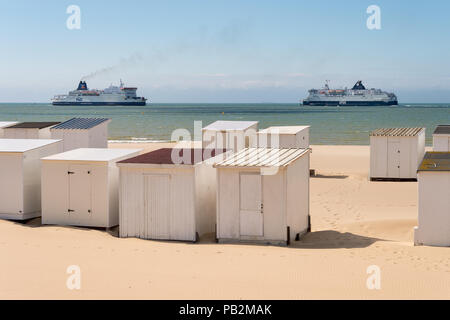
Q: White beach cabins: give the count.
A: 12